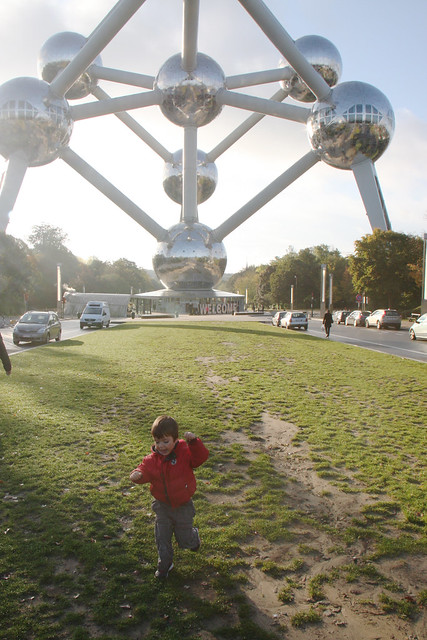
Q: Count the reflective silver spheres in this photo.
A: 7